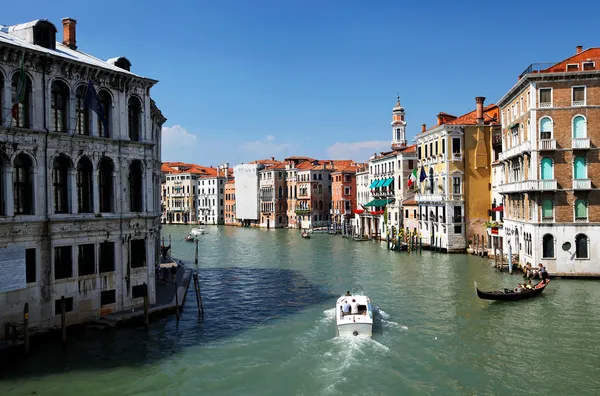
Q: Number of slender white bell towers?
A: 1